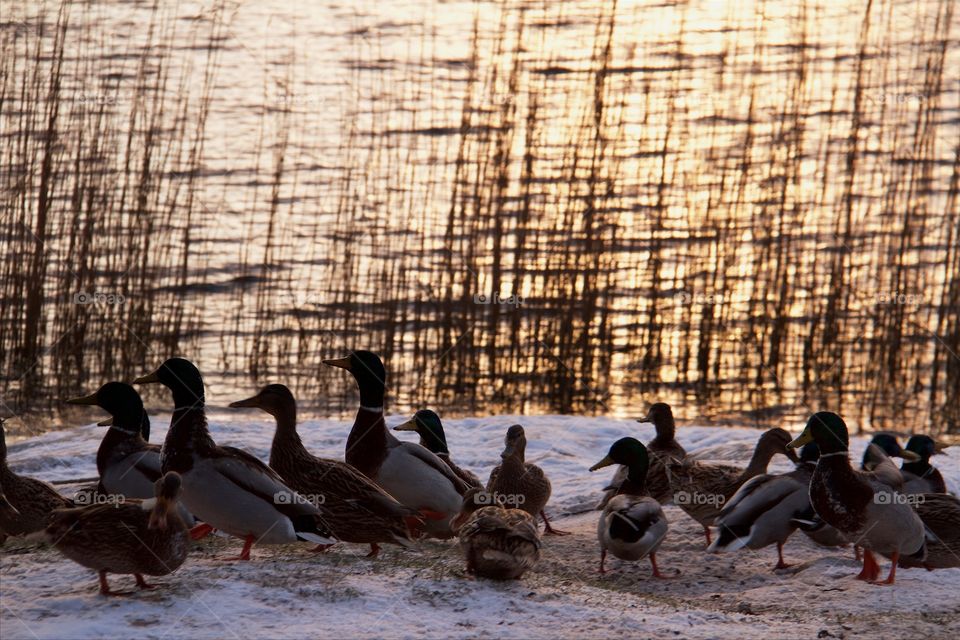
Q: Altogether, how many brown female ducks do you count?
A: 8